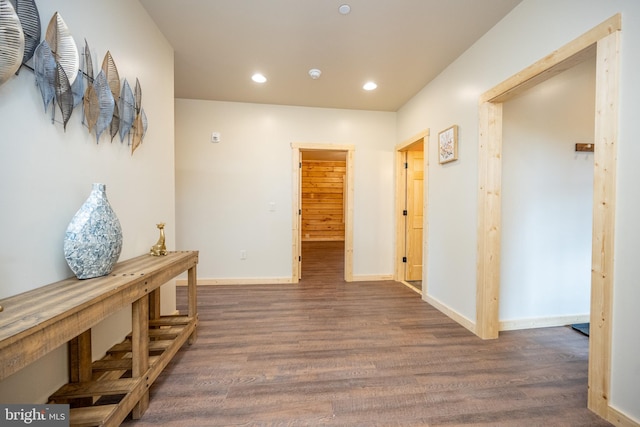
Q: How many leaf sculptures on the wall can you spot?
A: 15